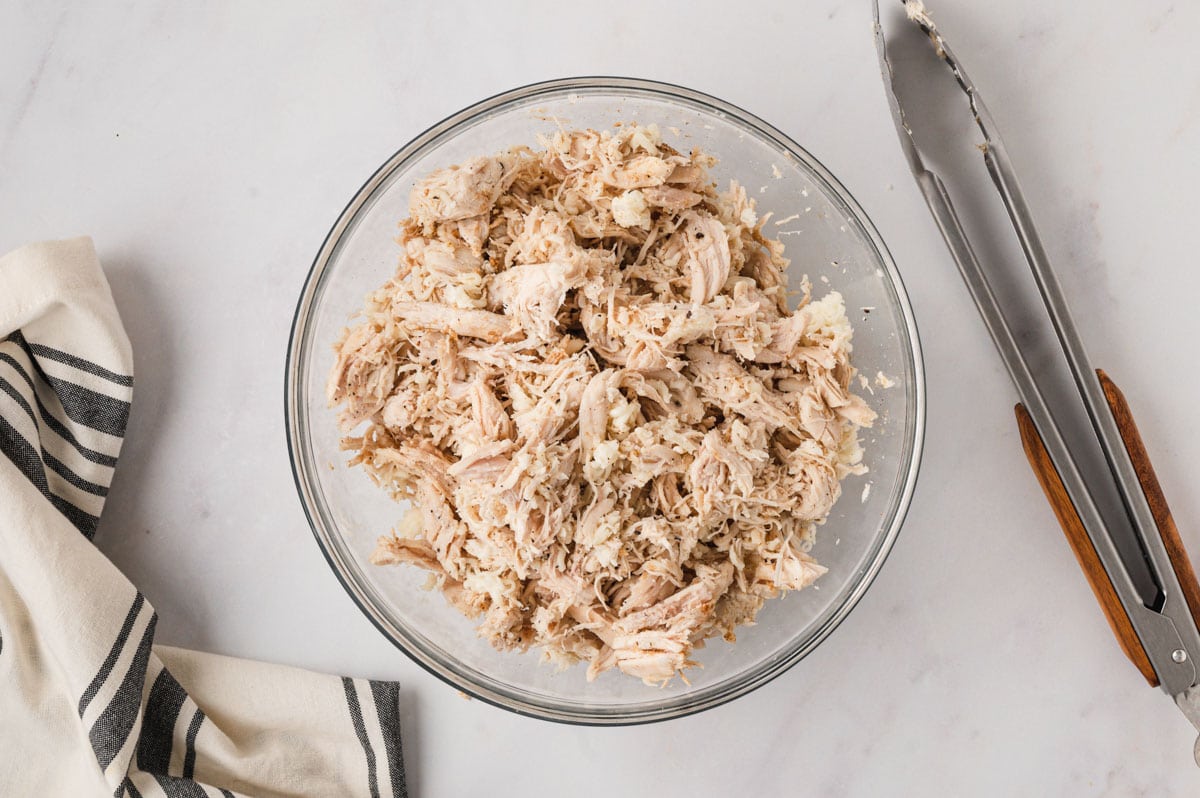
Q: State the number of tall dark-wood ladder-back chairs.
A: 0